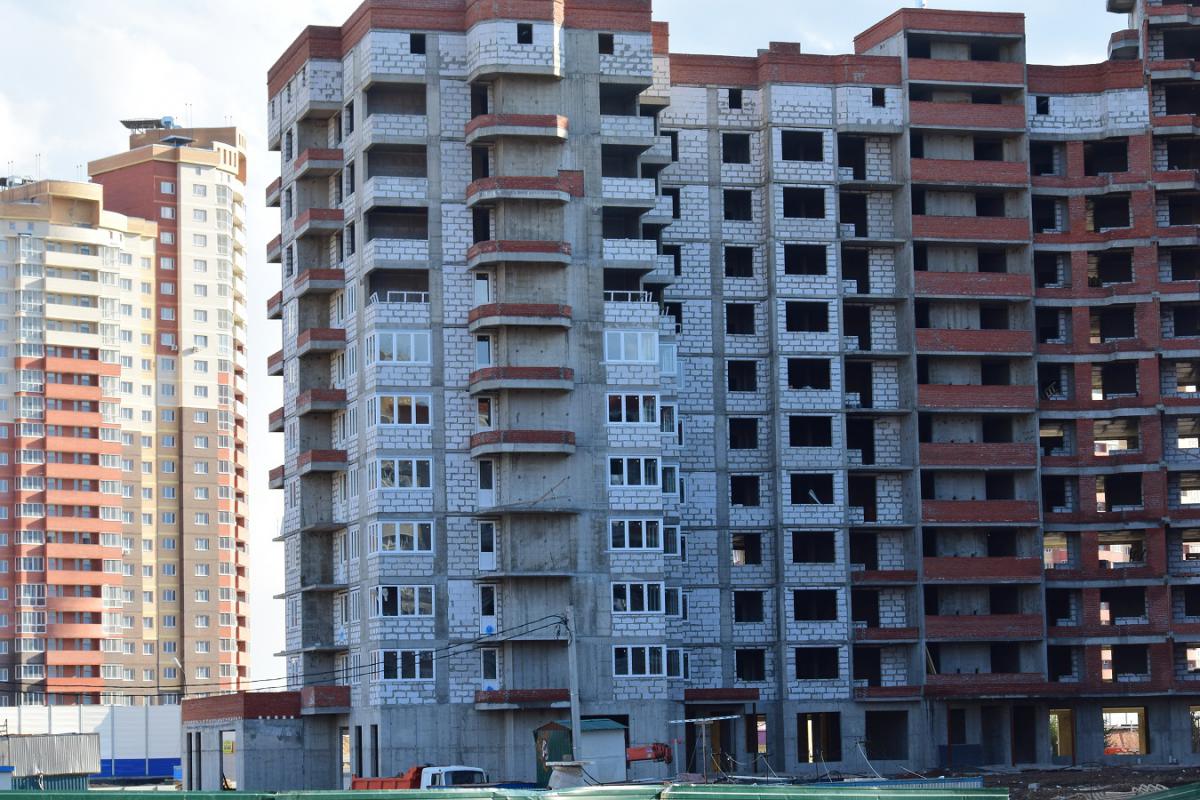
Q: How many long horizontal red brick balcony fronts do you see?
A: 12